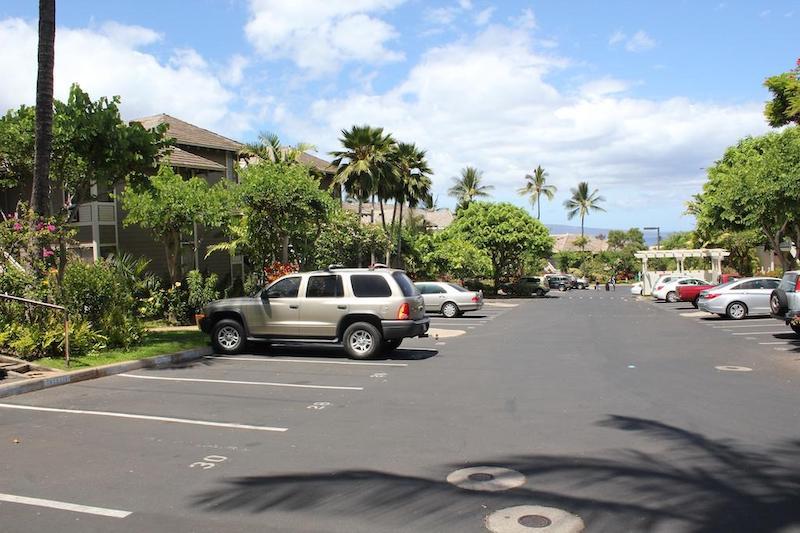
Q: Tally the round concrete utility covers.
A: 3